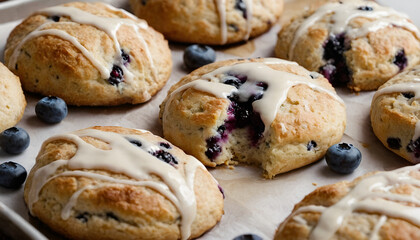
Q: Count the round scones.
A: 8